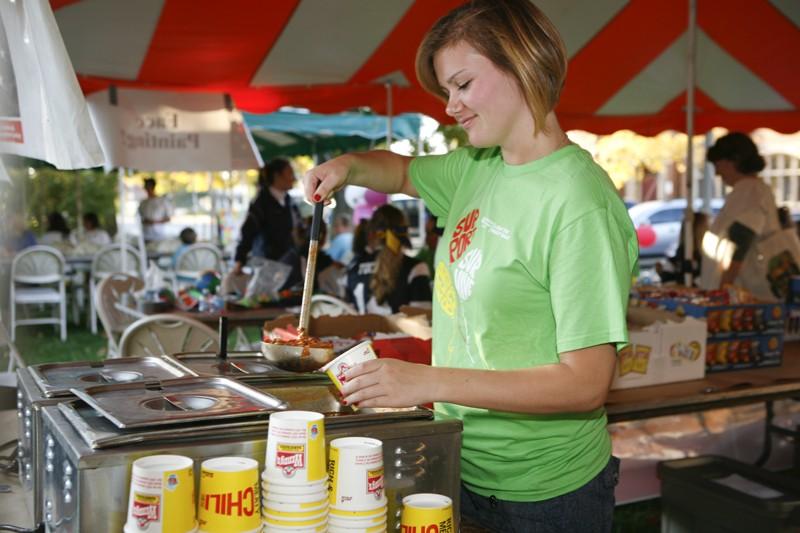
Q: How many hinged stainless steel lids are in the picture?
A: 3